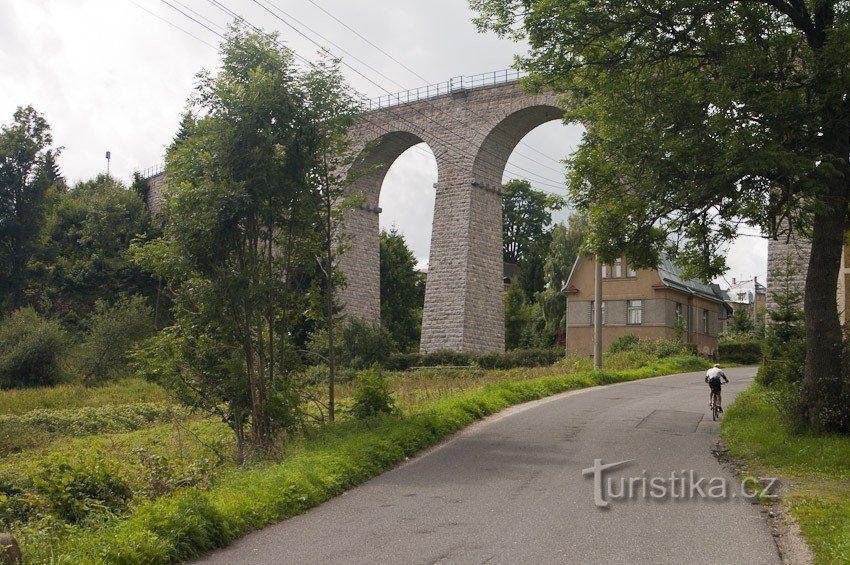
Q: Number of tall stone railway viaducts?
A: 1